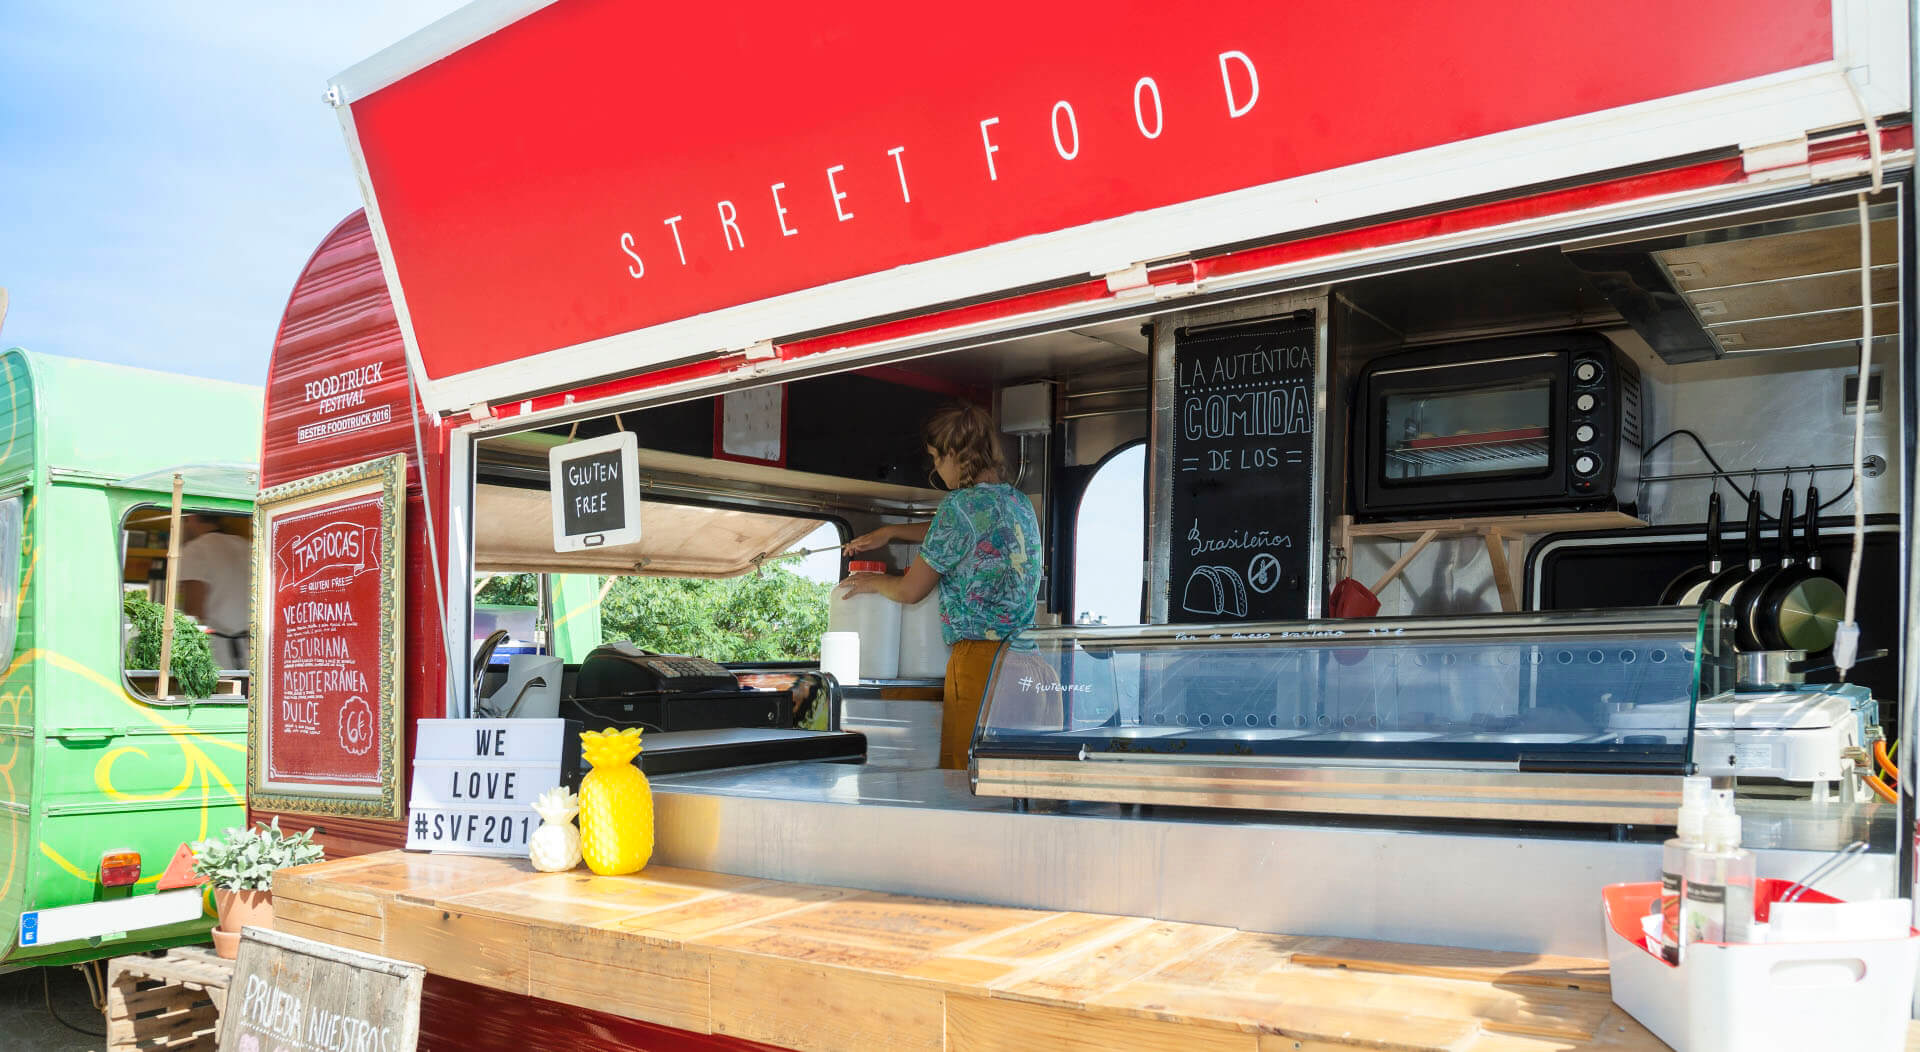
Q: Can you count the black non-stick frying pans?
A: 4